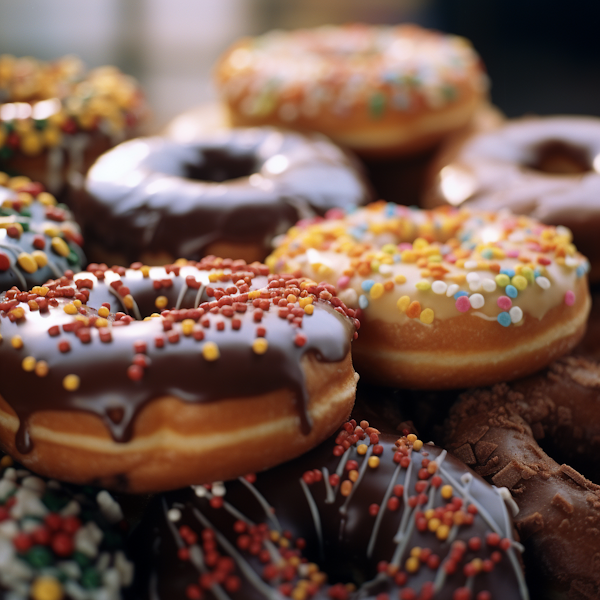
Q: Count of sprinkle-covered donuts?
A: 7